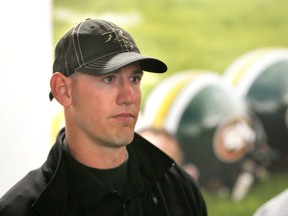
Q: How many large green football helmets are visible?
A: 2